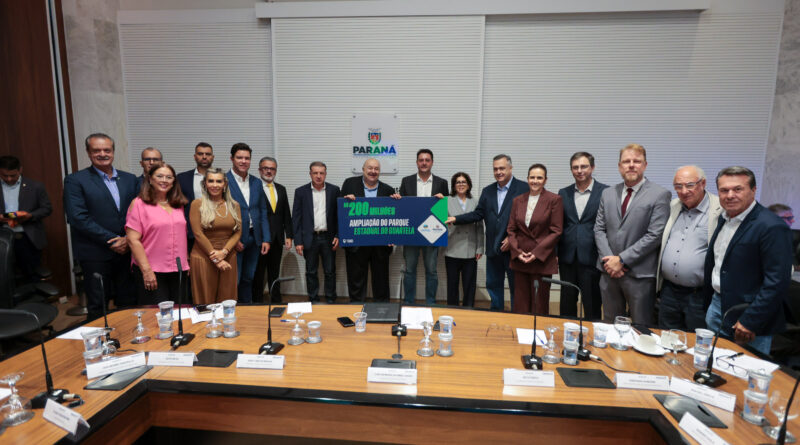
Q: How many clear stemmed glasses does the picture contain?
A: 10